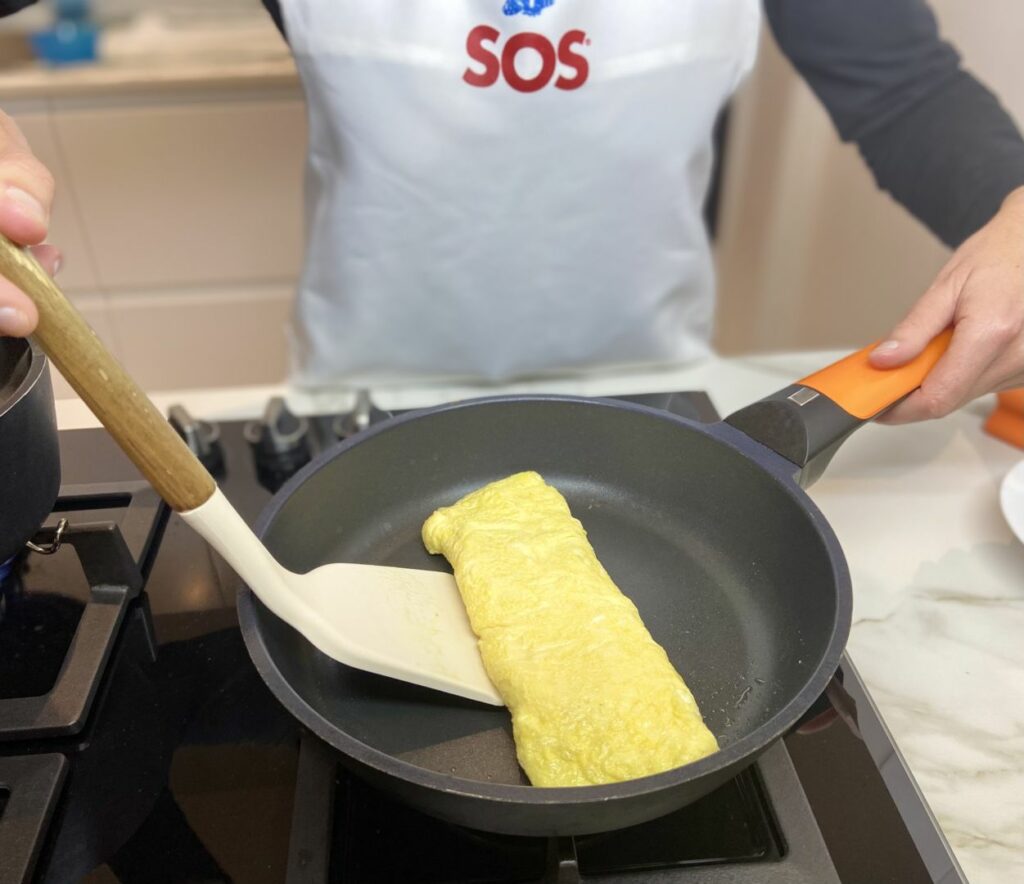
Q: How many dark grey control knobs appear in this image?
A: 3